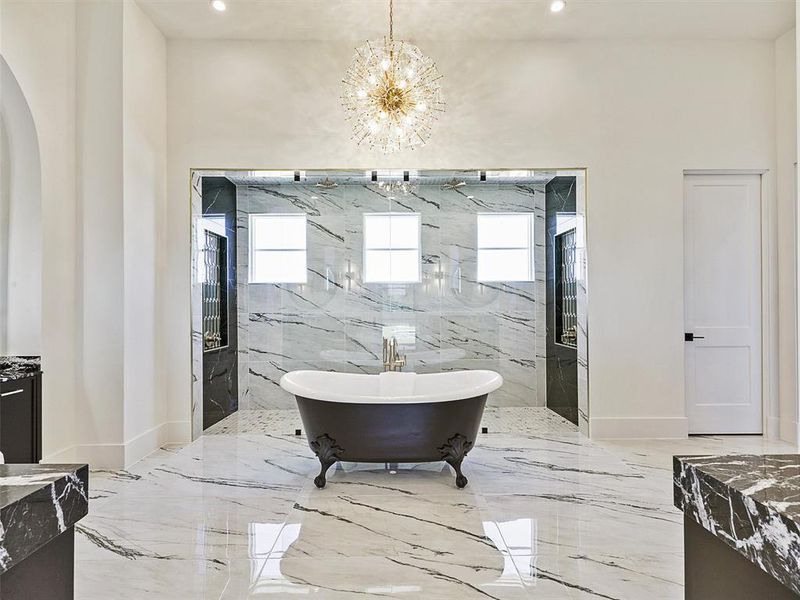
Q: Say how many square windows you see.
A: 3